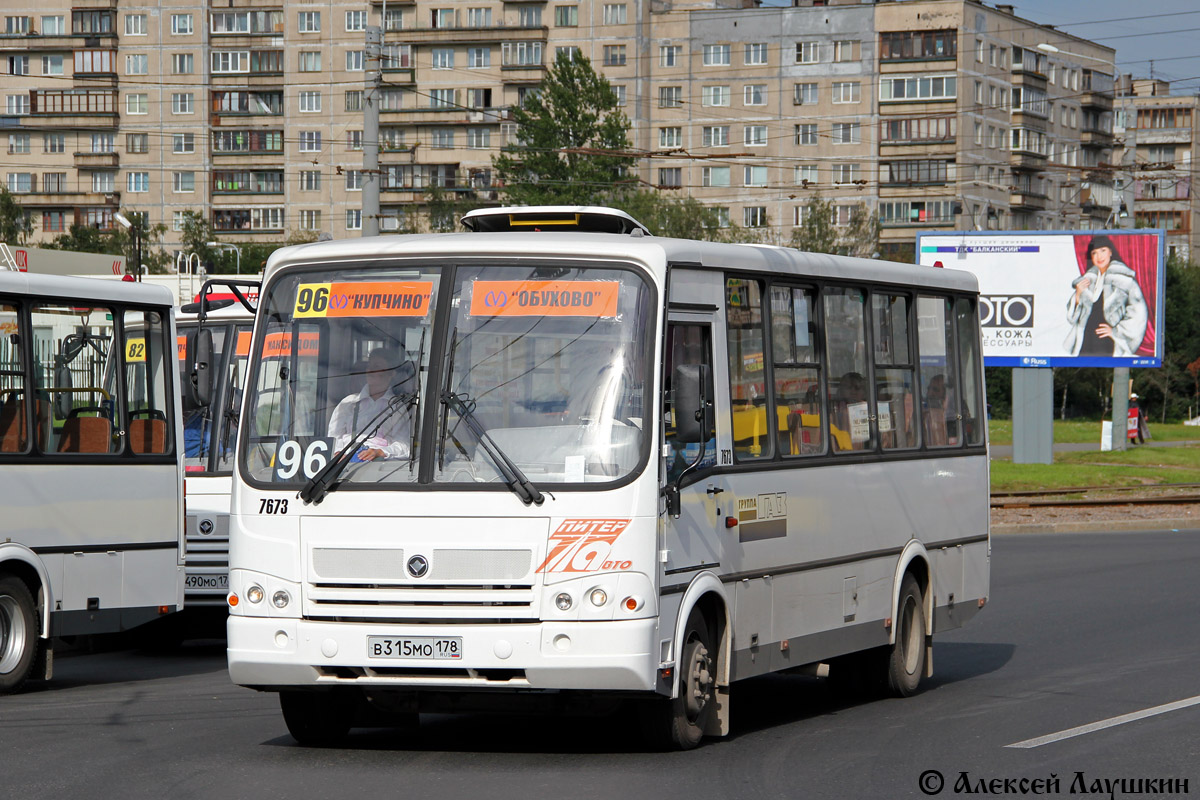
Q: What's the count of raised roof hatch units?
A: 1